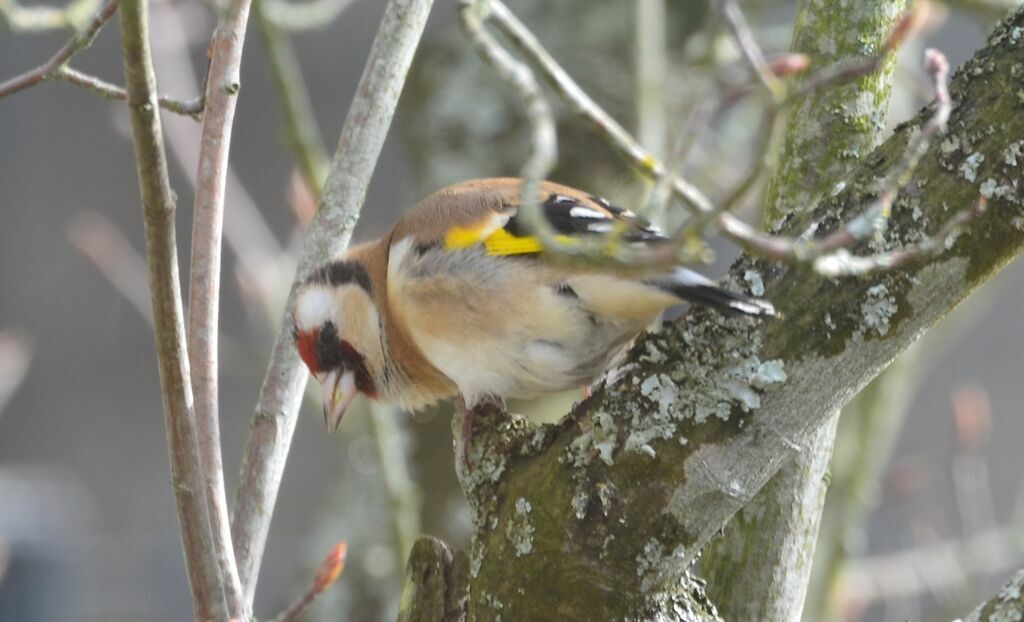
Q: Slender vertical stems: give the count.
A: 3